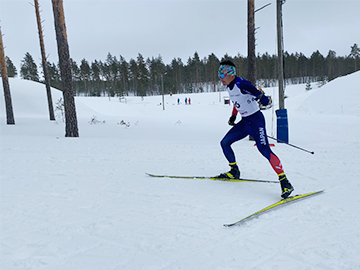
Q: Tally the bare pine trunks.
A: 4